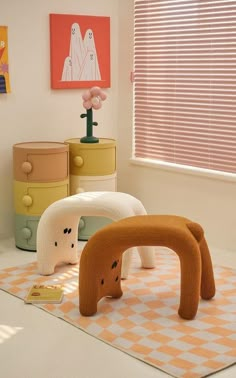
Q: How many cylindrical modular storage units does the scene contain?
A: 2